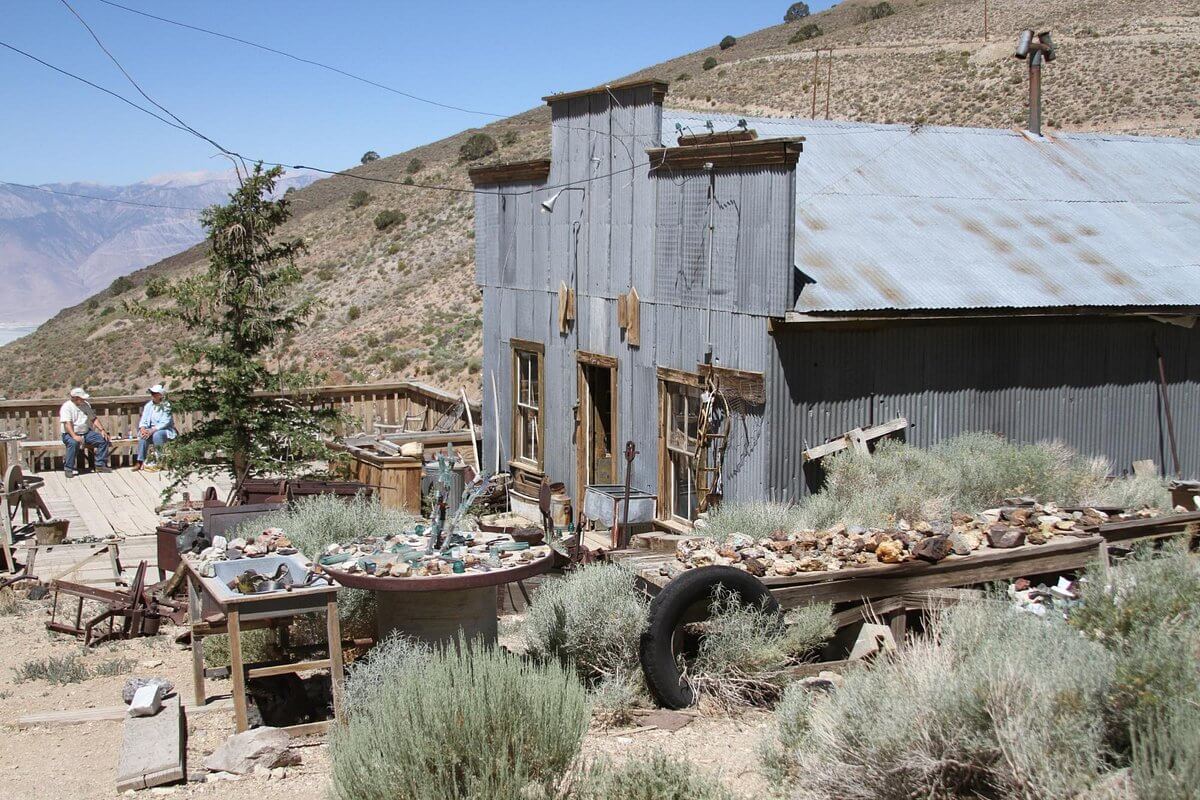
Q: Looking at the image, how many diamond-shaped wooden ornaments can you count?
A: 2